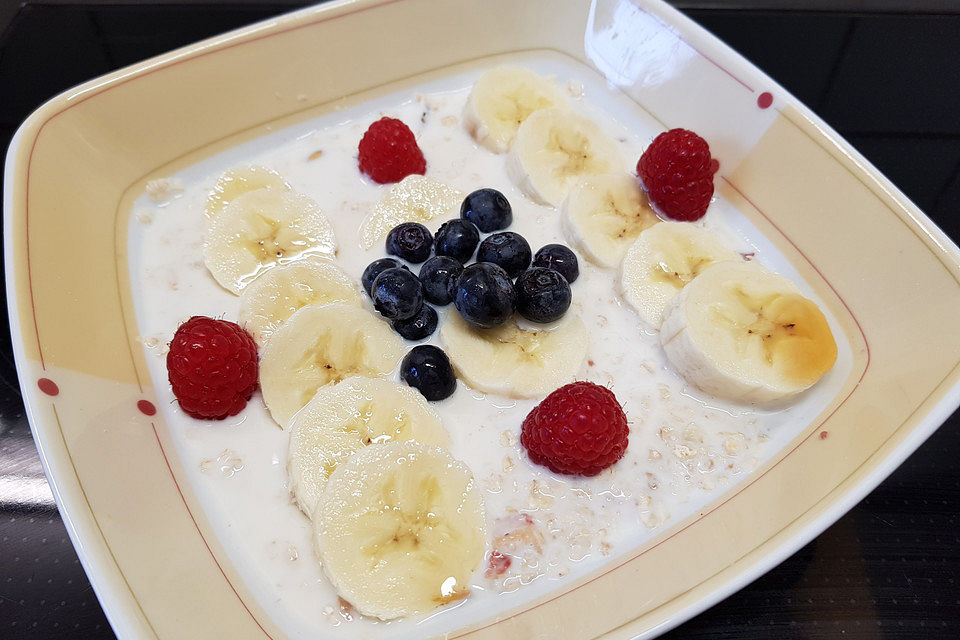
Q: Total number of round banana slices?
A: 13